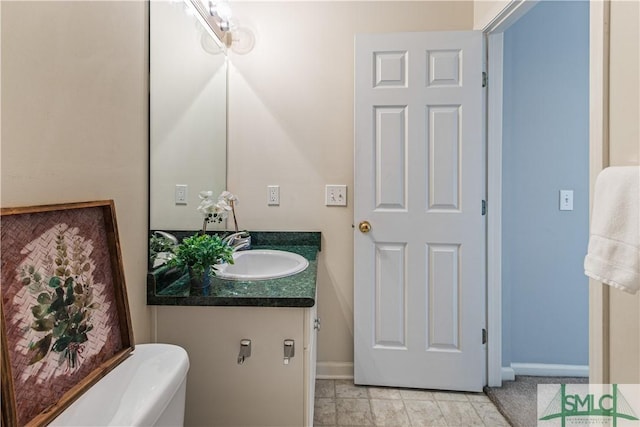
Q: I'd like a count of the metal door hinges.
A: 3